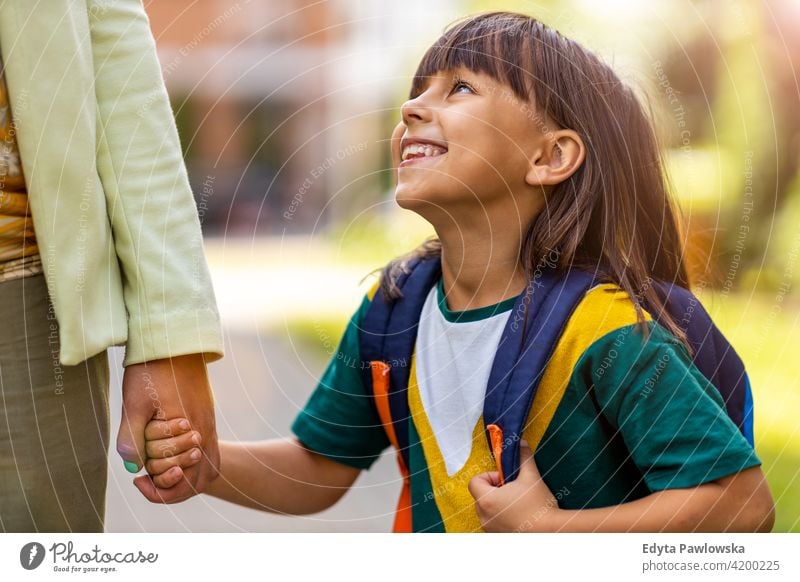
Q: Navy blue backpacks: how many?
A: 1